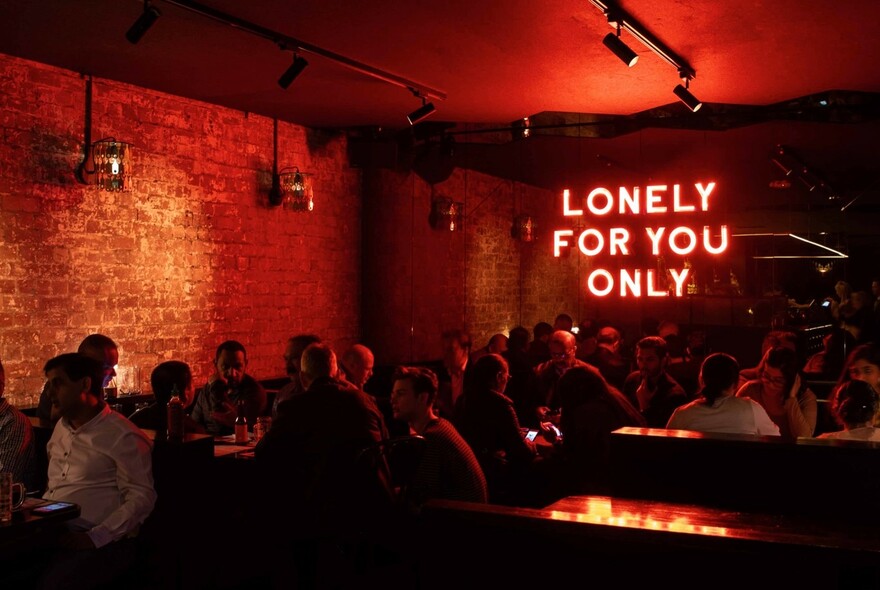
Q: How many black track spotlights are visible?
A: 5